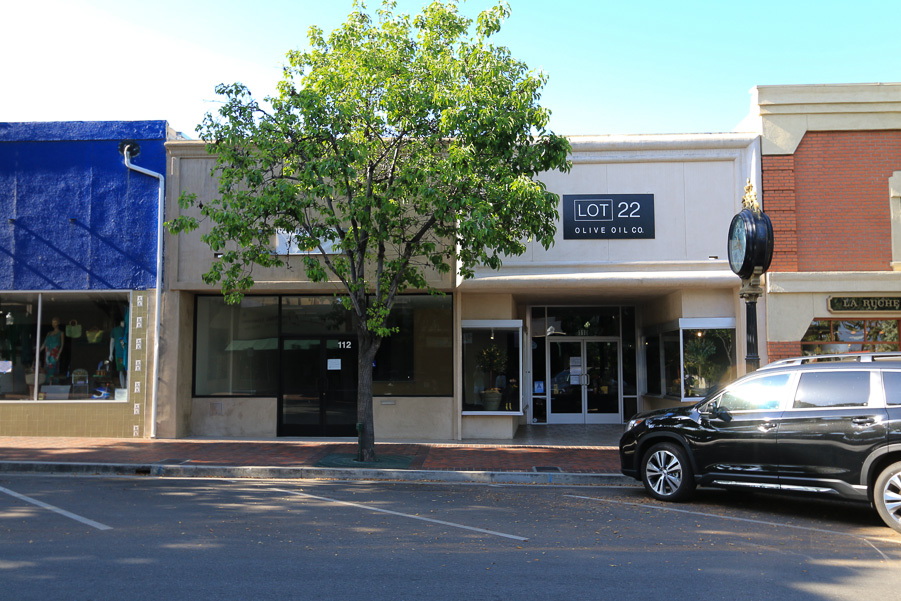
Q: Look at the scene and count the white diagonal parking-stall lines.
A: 3